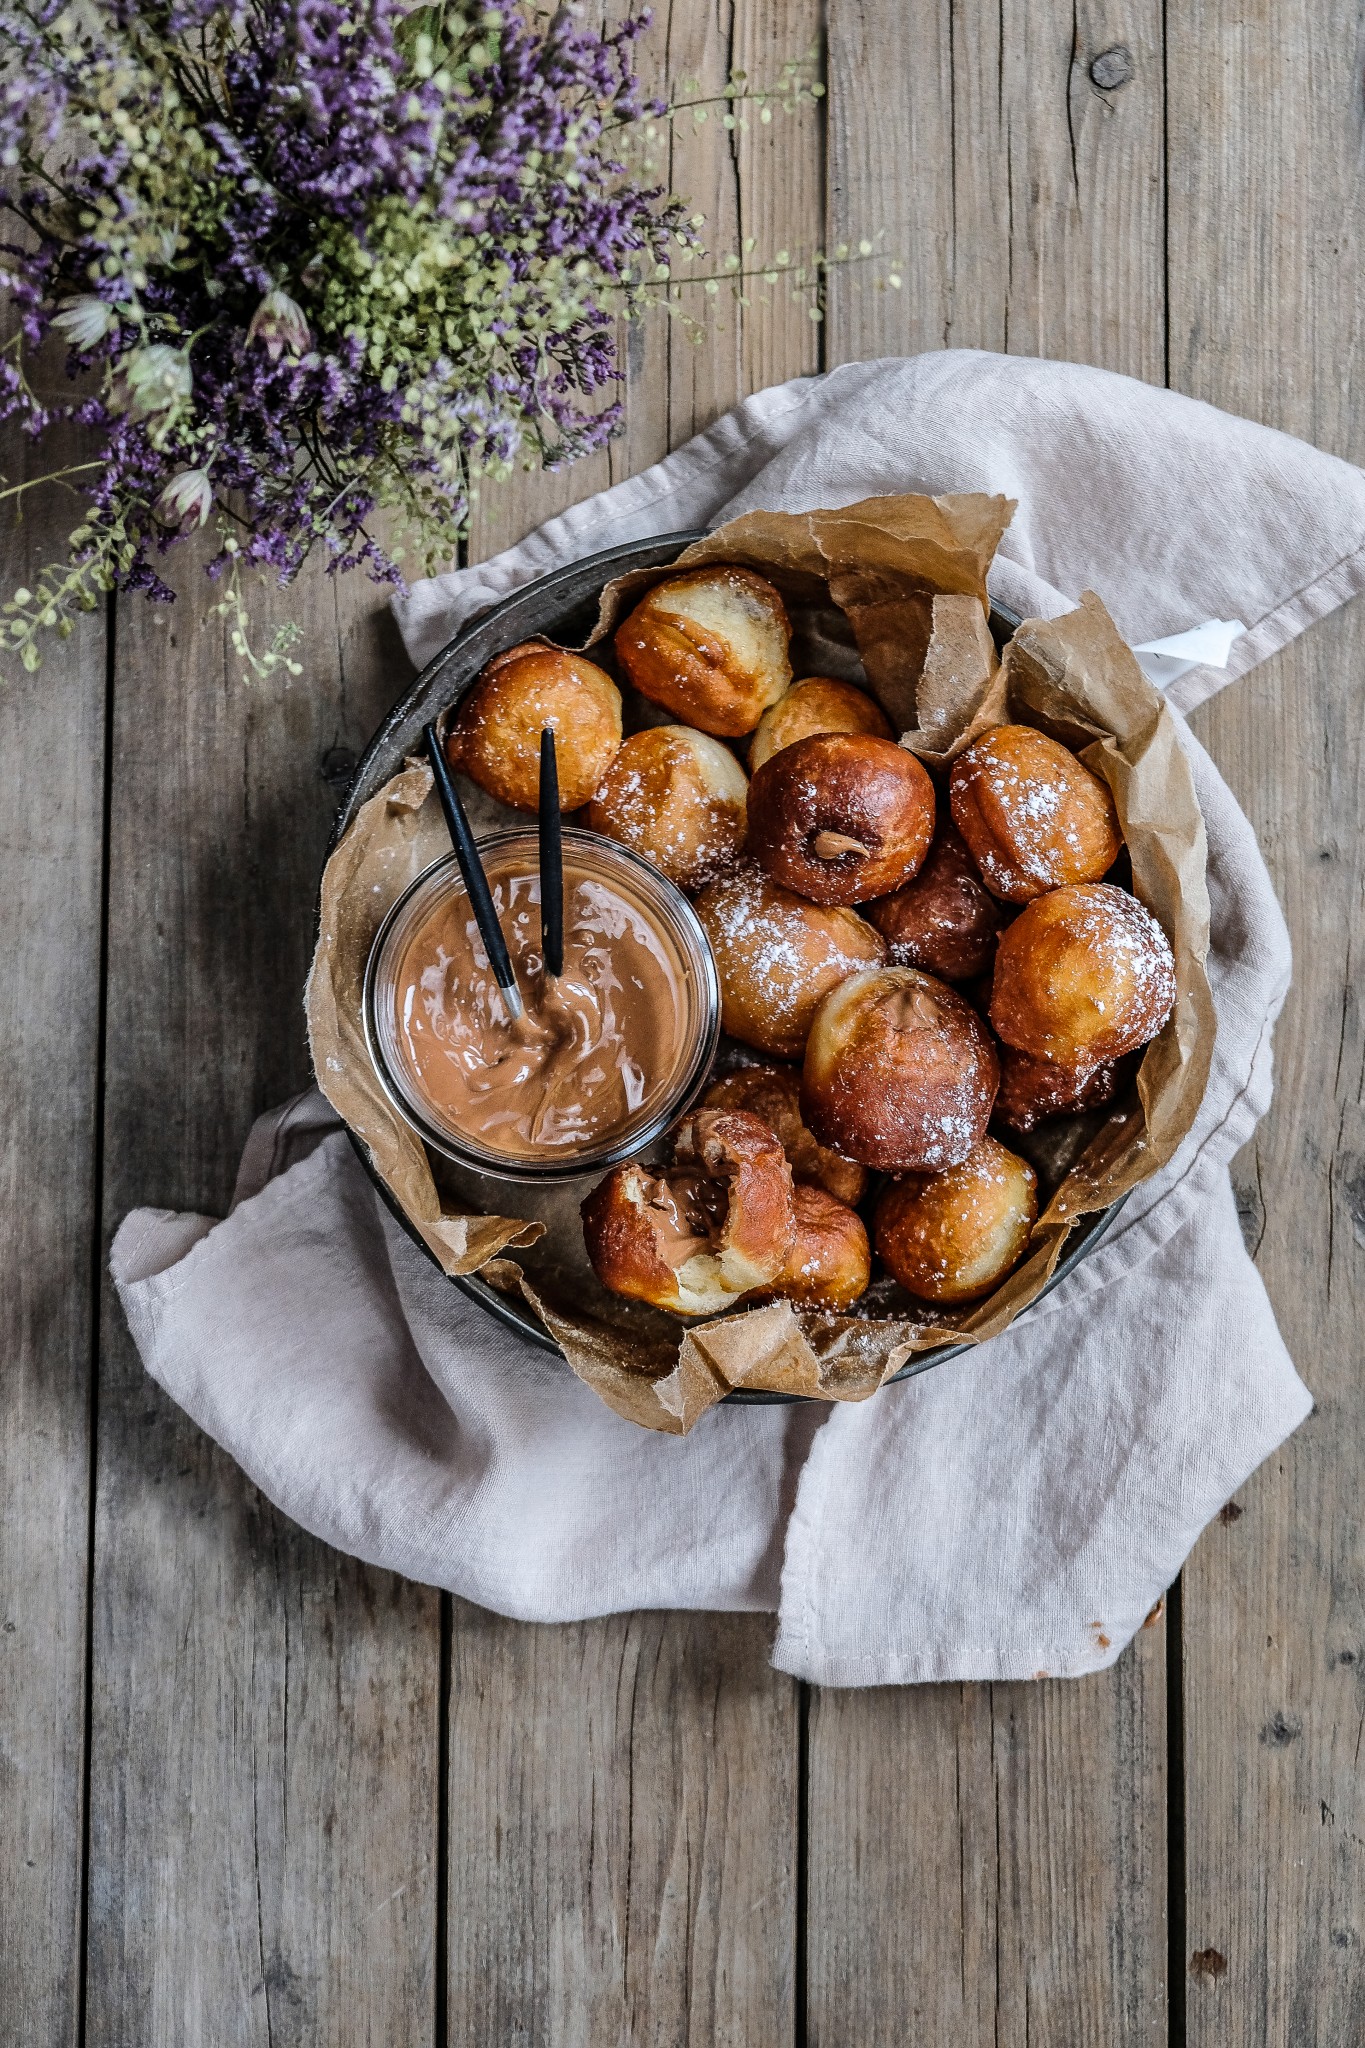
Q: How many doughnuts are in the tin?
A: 15